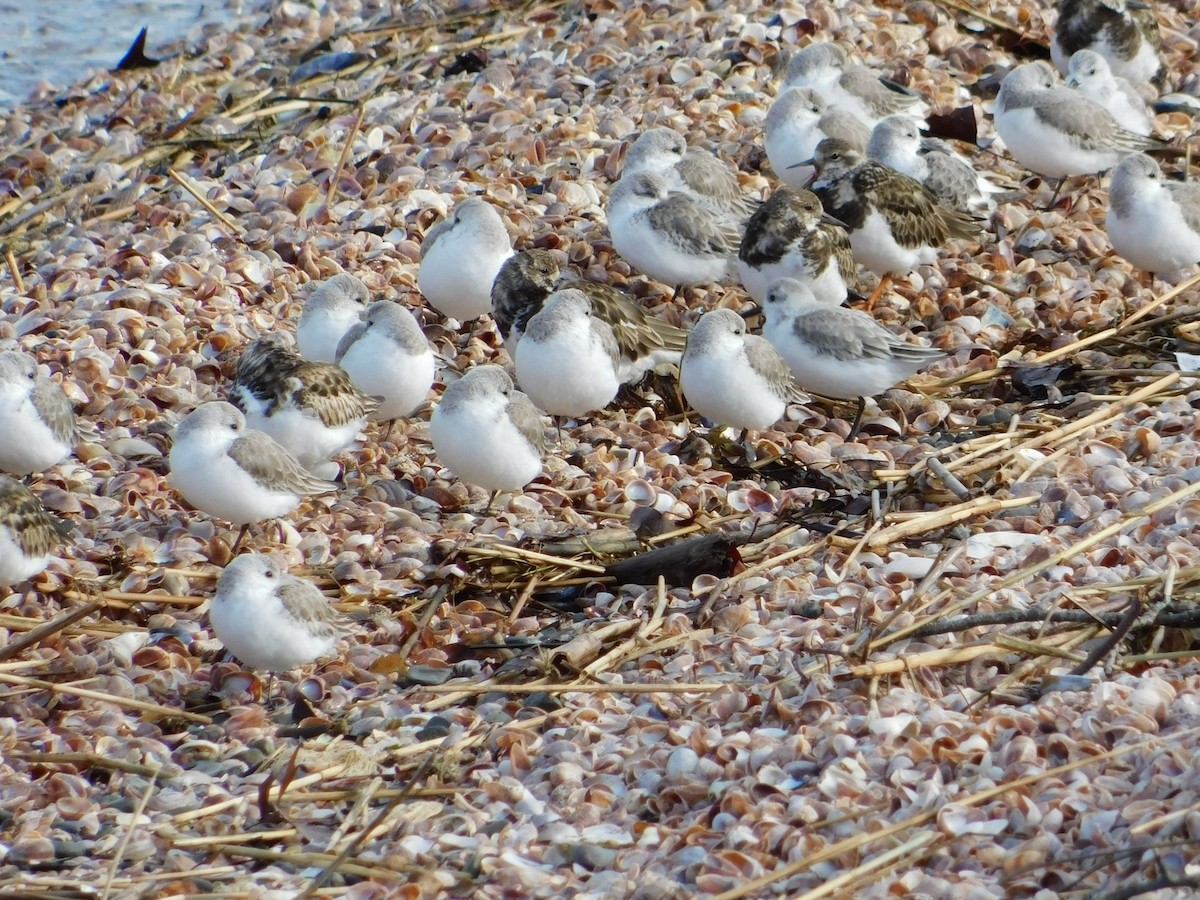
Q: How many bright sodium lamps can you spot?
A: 0